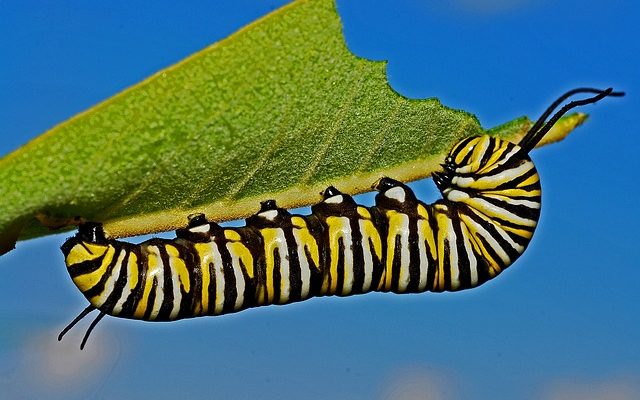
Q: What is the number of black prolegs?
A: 5